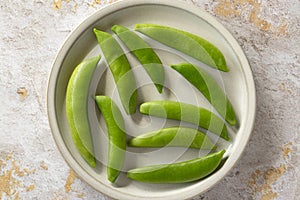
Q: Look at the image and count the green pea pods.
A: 9